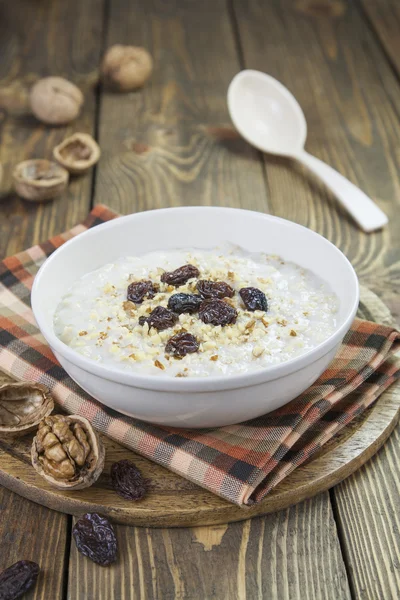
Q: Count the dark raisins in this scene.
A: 11